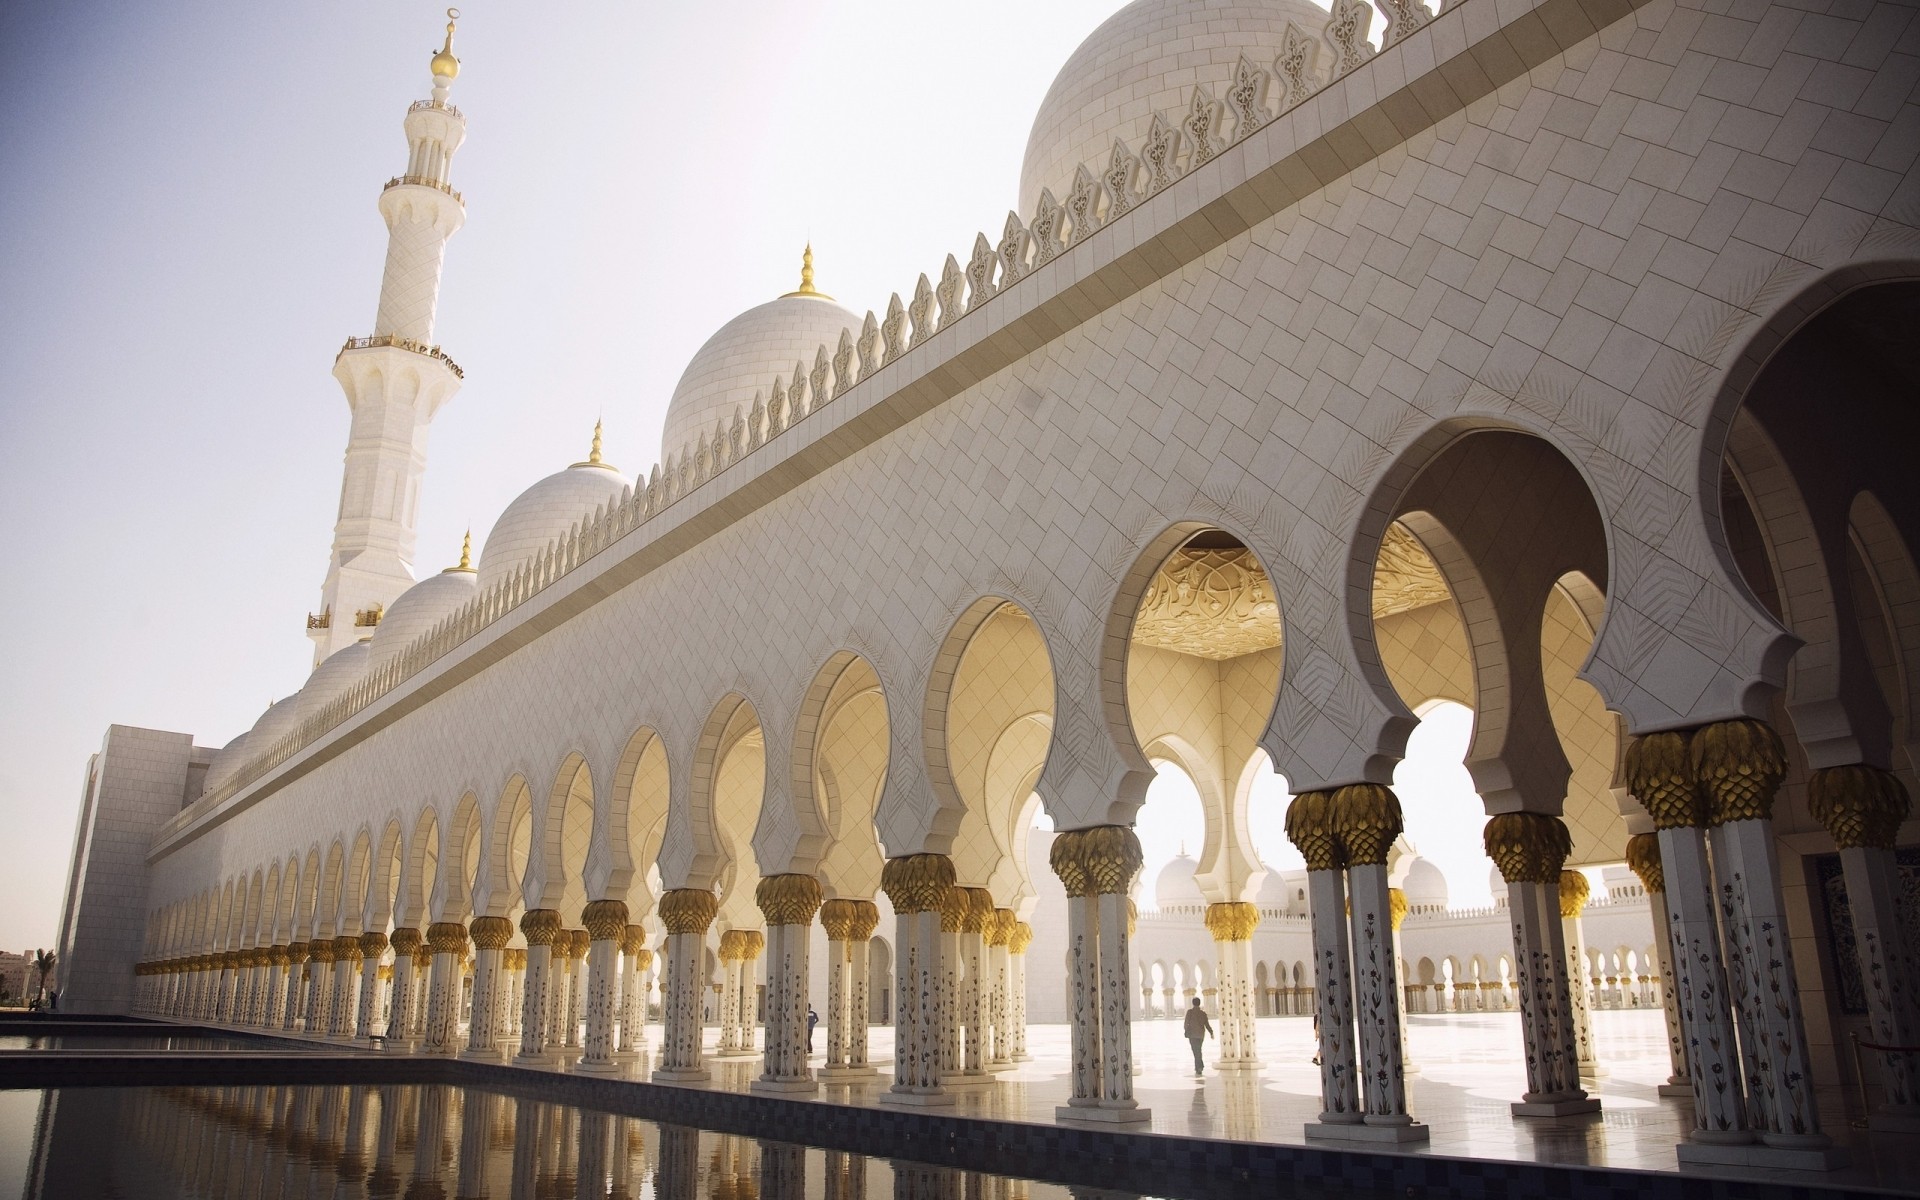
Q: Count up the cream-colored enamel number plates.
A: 0